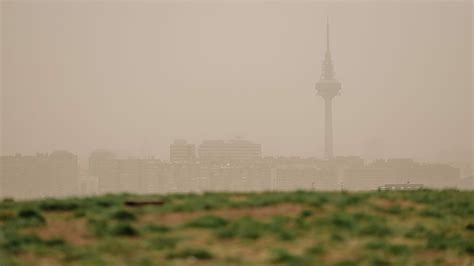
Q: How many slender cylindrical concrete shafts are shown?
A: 1